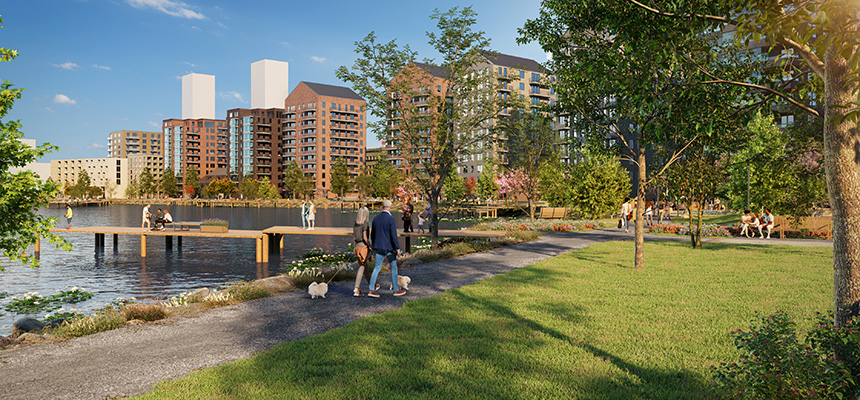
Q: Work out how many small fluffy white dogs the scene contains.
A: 2